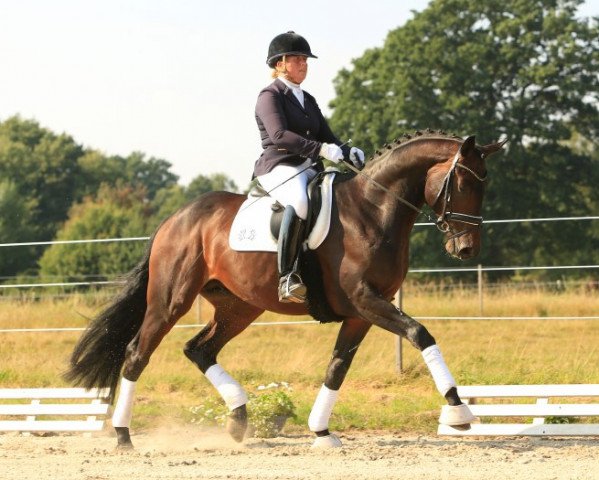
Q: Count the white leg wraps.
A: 4